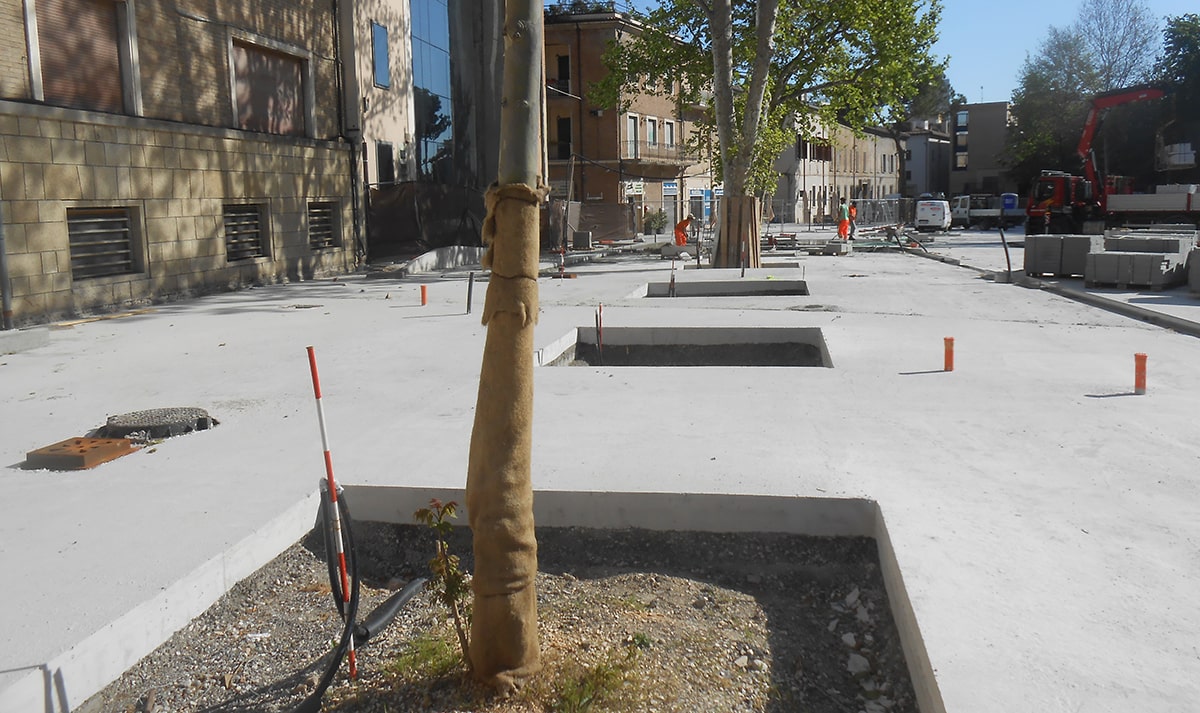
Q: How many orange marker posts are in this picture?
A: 3